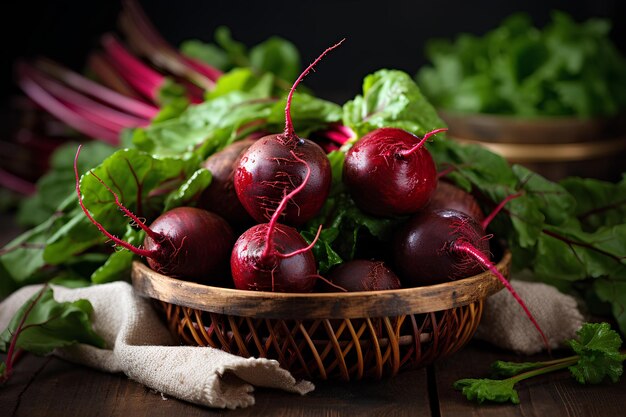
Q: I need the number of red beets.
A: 8